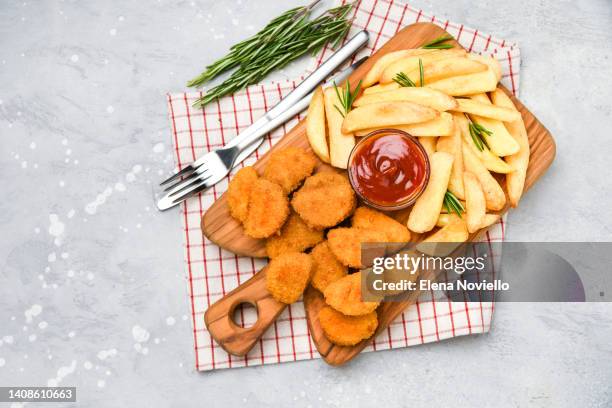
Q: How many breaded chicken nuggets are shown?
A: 12